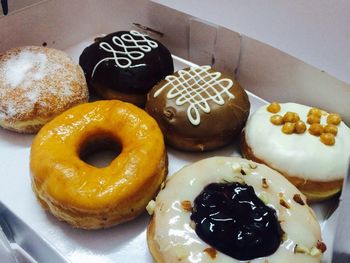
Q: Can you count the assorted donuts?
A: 6